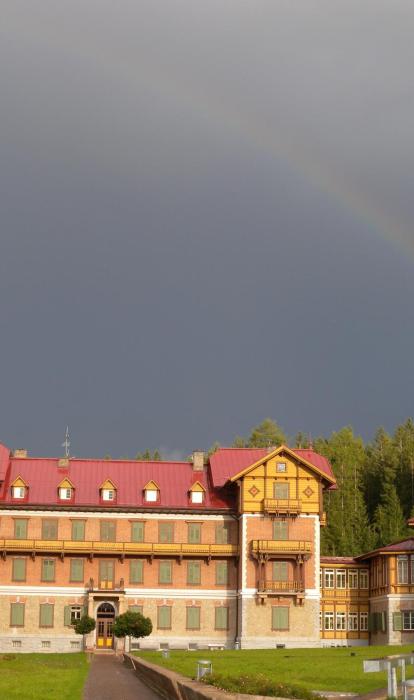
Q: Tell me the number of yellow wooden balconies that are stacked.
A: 3